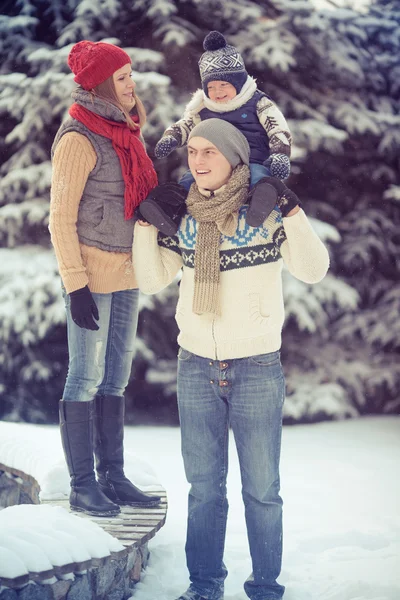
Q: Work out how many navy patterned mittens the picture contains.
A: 2